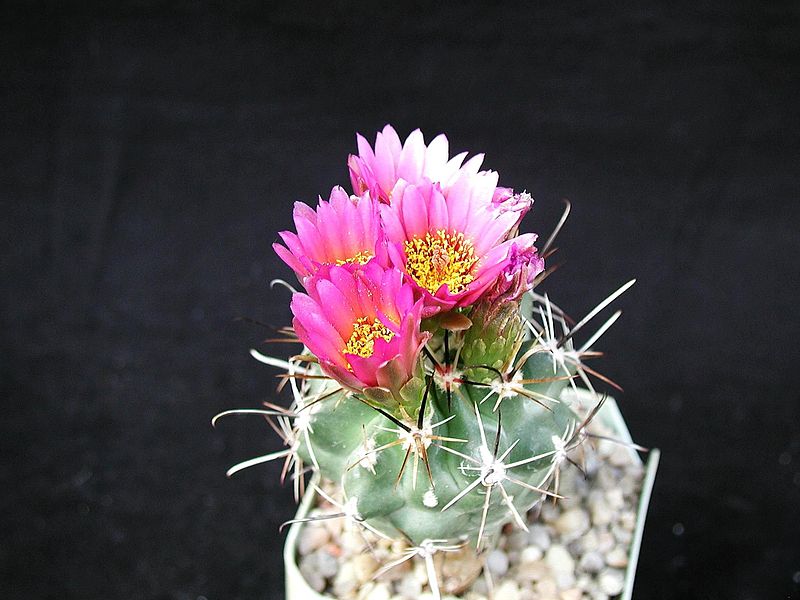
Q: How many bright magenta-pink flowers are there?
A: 4